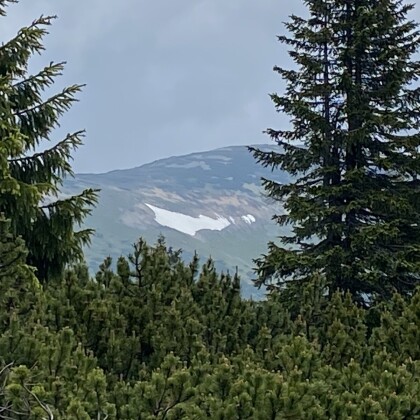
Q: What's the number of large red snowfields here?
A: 0